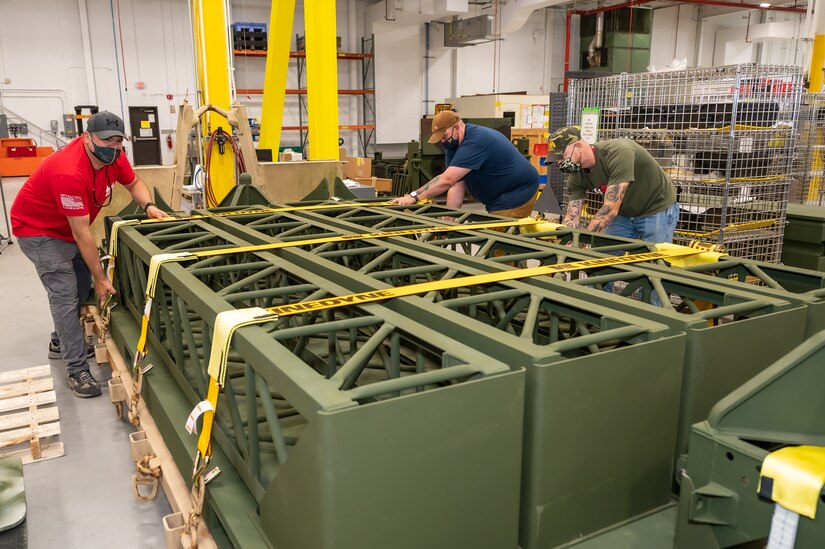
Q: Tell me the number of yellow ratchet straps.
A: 3